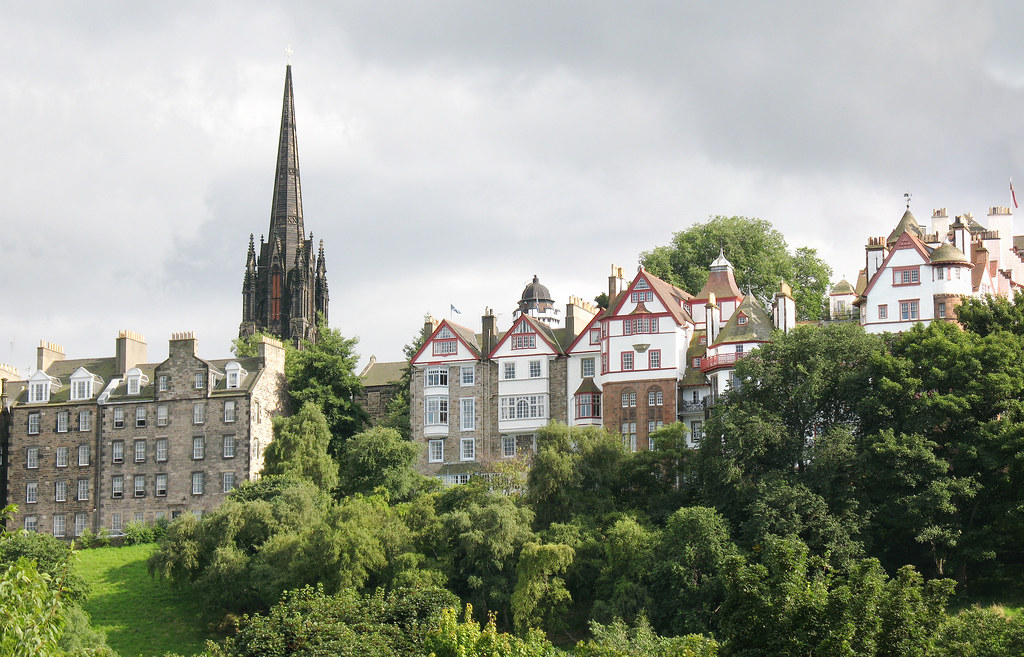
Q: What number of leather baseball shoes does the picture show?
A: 0